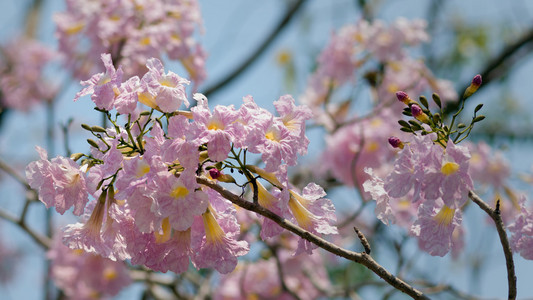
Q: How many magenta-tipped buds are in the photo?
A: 5